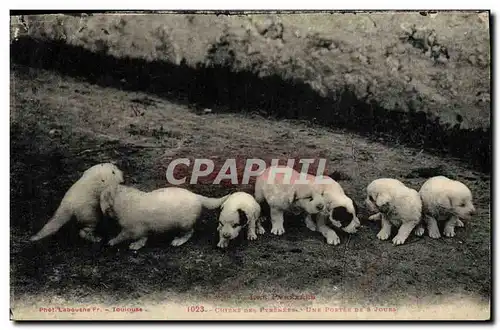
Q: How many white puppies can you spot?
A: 7